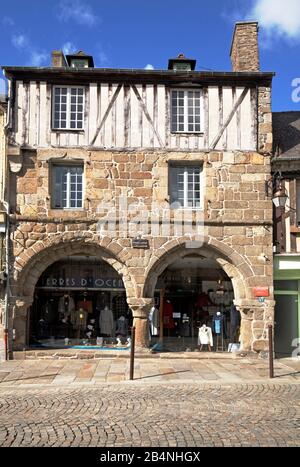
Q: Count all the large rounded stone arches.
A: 2